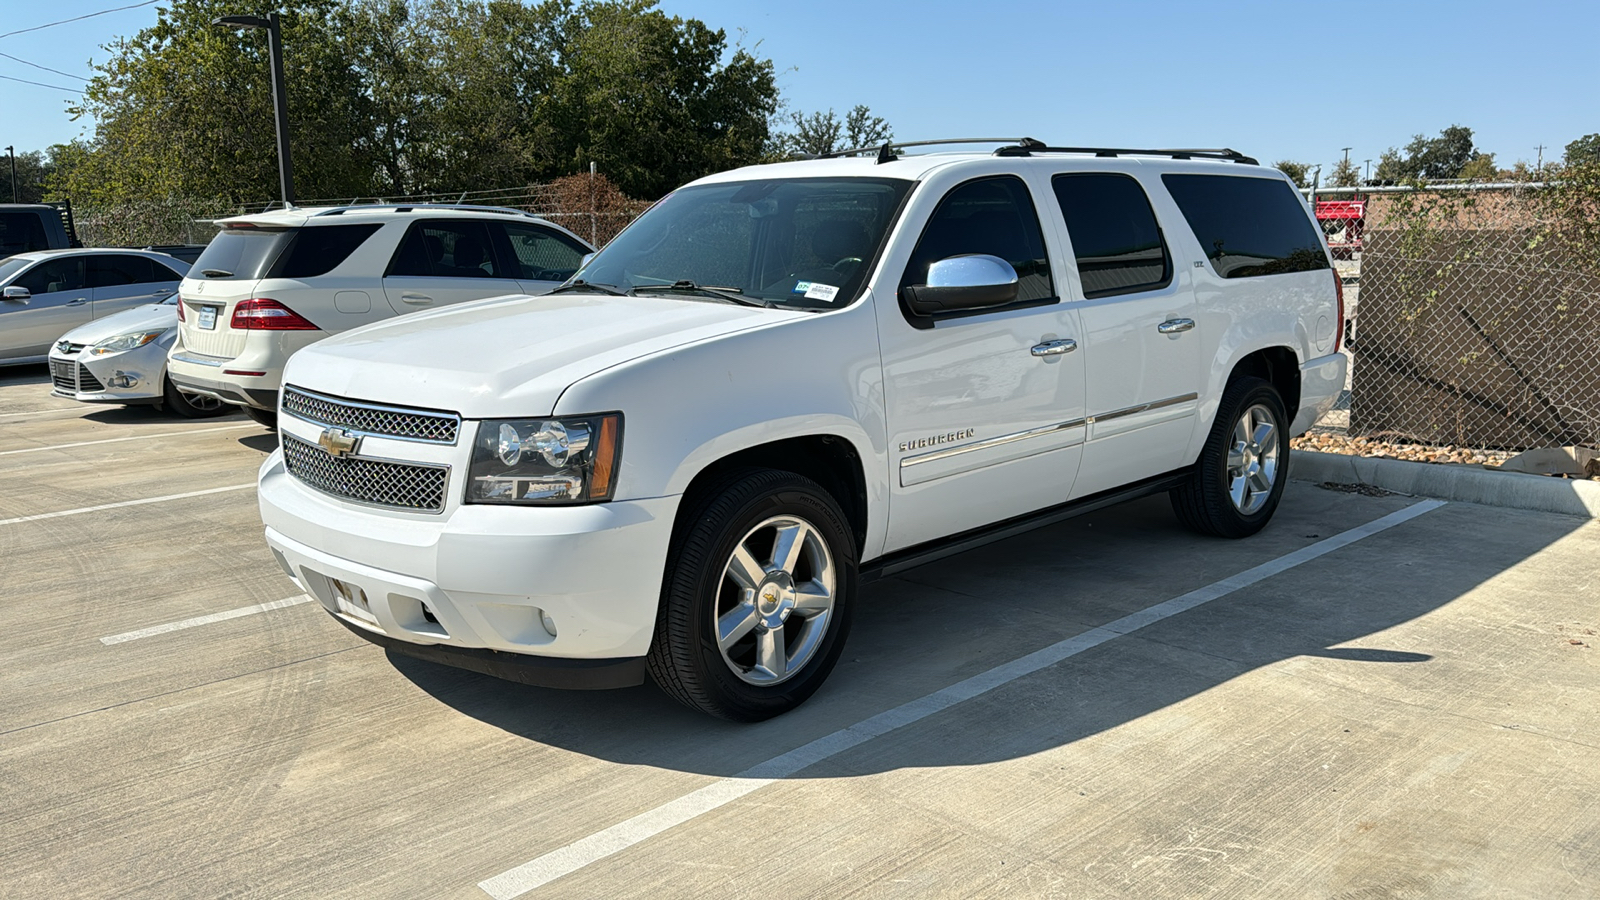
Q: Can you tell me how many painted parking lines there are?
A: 5